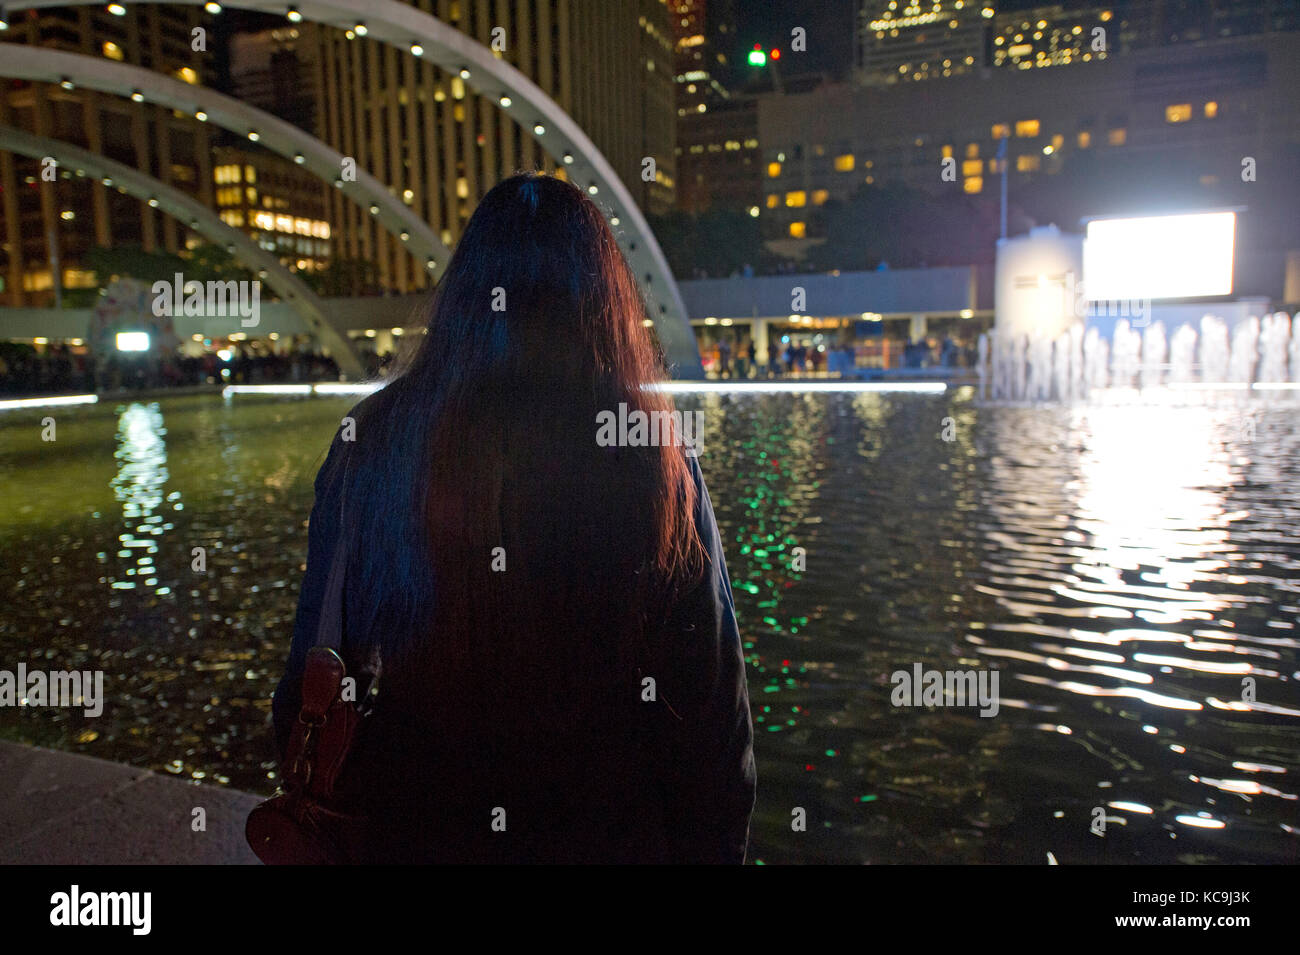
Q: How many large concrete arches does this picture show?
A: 3